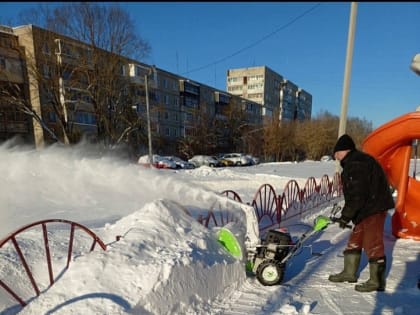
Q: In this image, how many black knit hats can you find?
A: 1